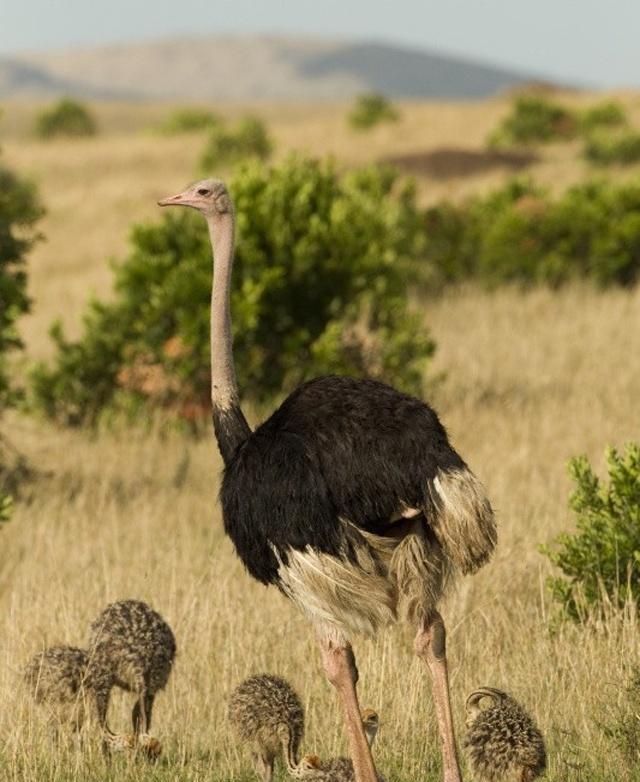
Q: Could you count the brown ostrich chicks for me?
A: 5